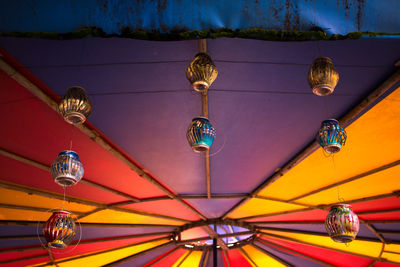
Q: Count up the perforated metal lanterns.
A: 8